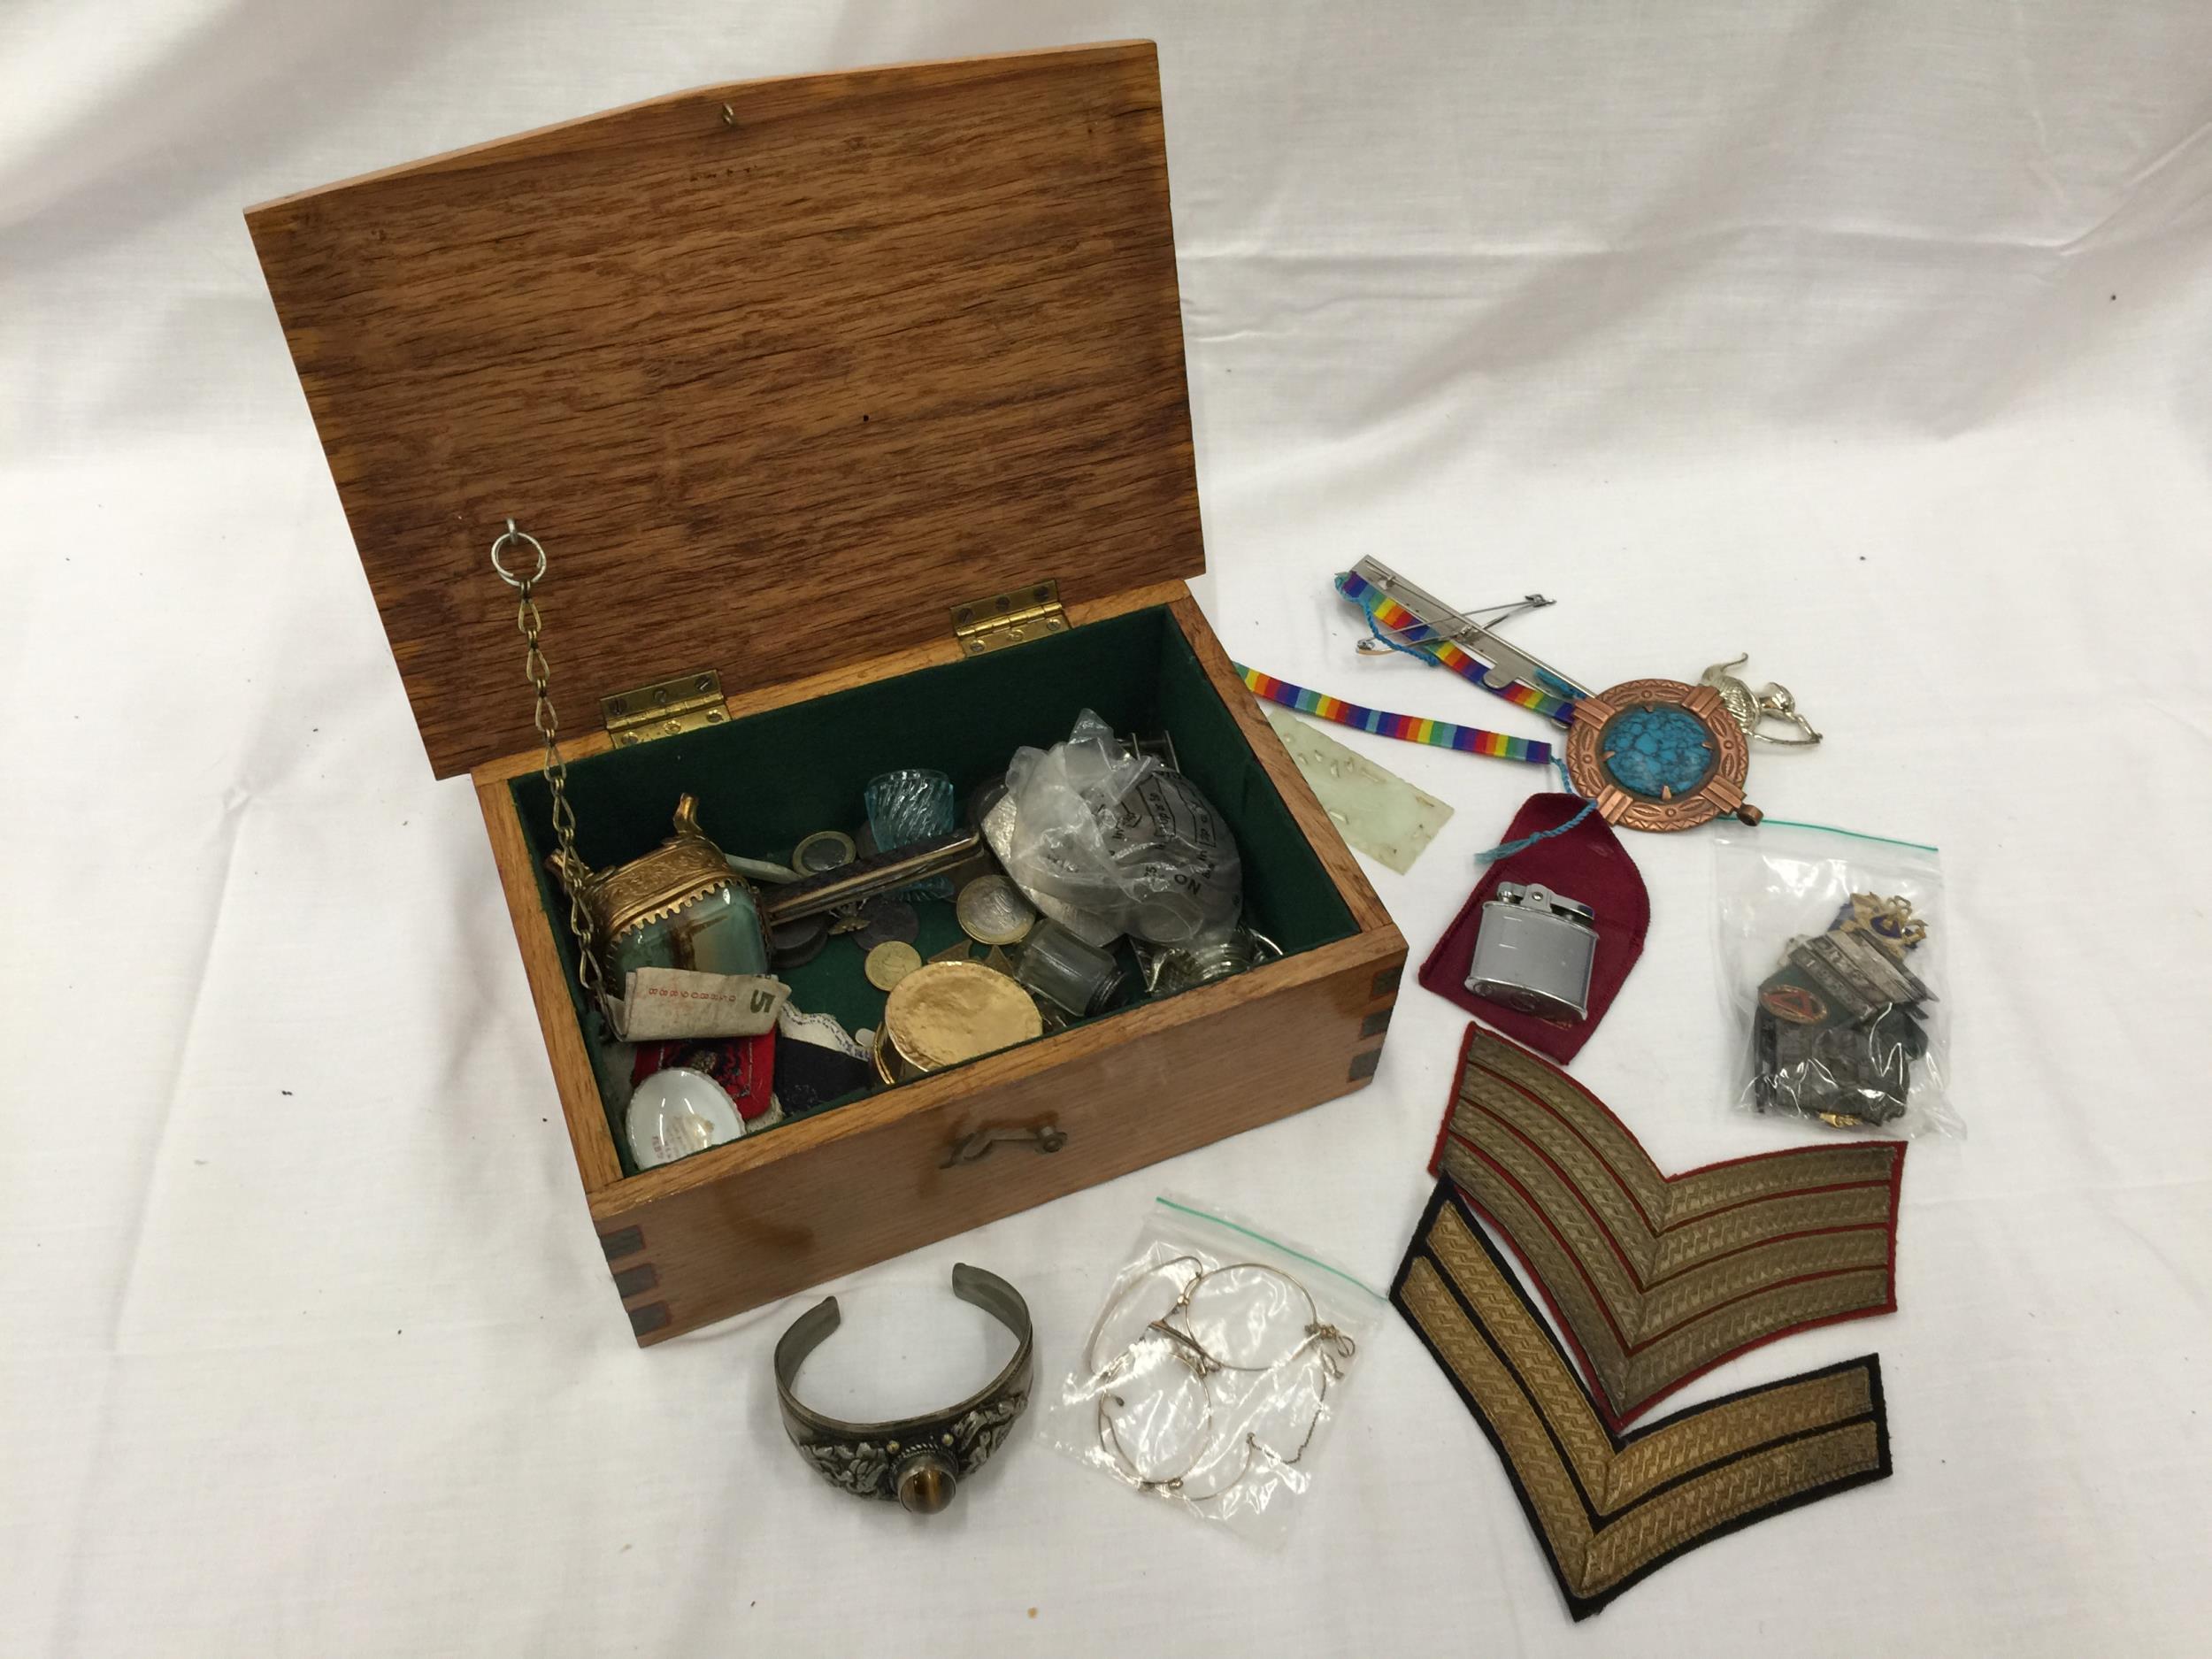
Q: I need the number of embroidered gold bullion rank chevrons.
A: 2